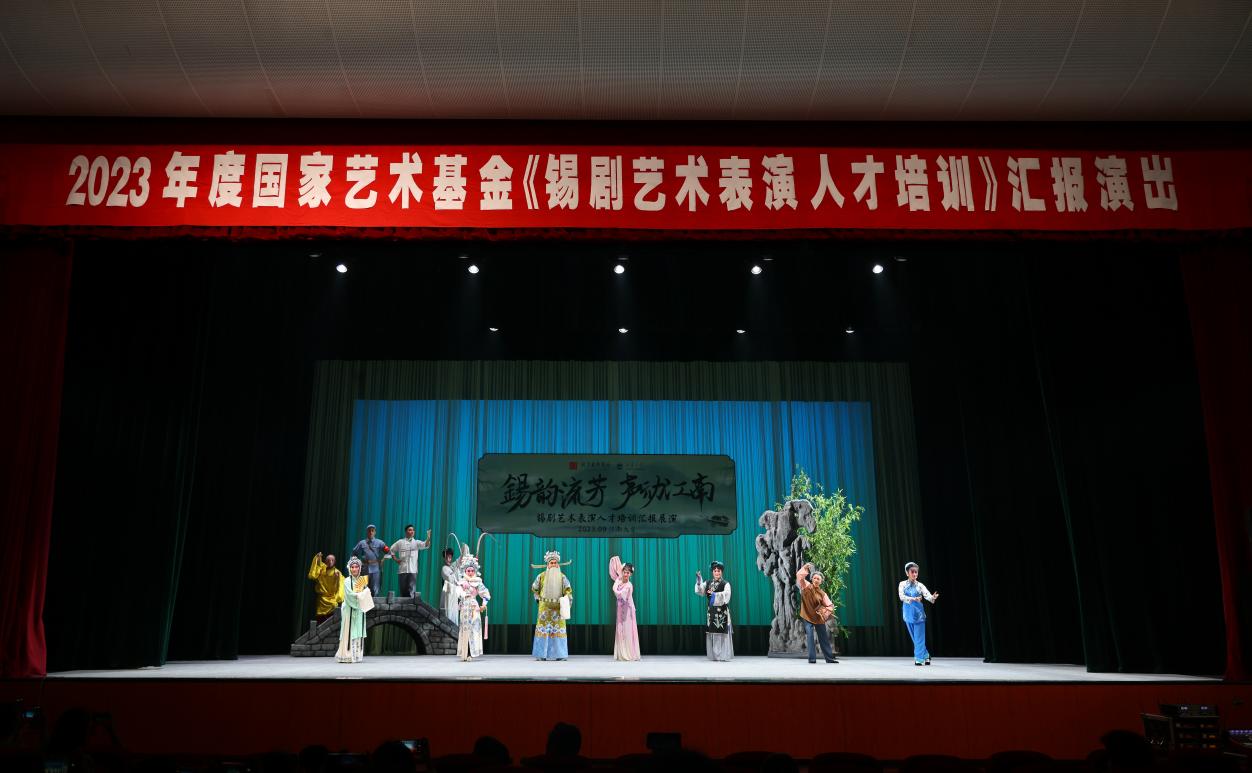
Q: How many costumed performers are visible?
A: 11